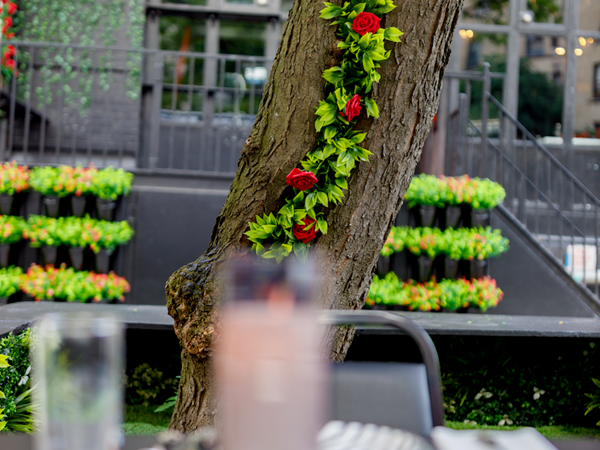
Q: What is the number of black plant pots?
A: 15